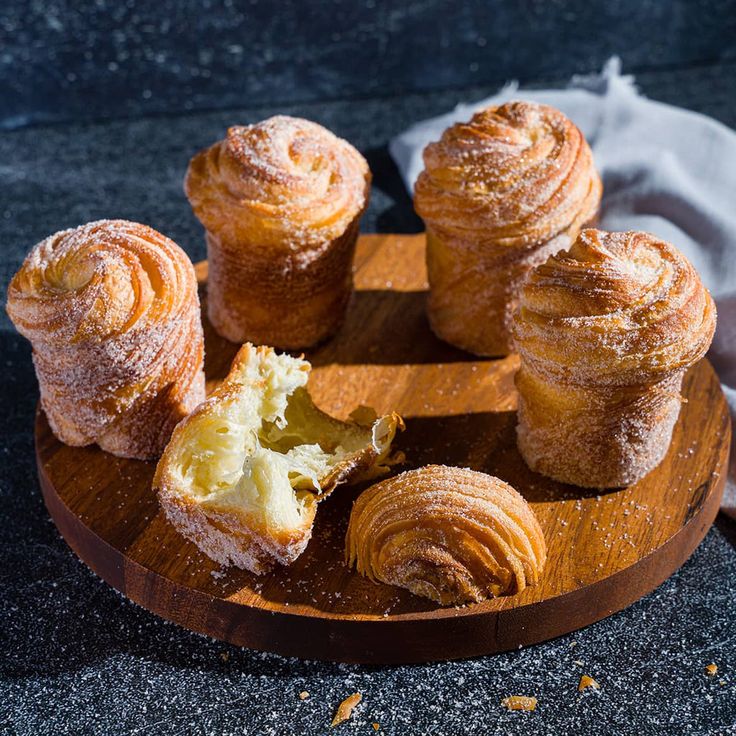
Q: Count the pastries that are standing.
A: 4